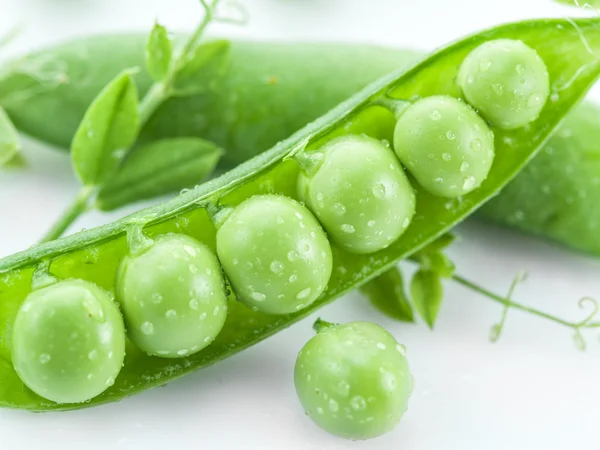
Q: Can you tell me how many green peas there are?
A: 7